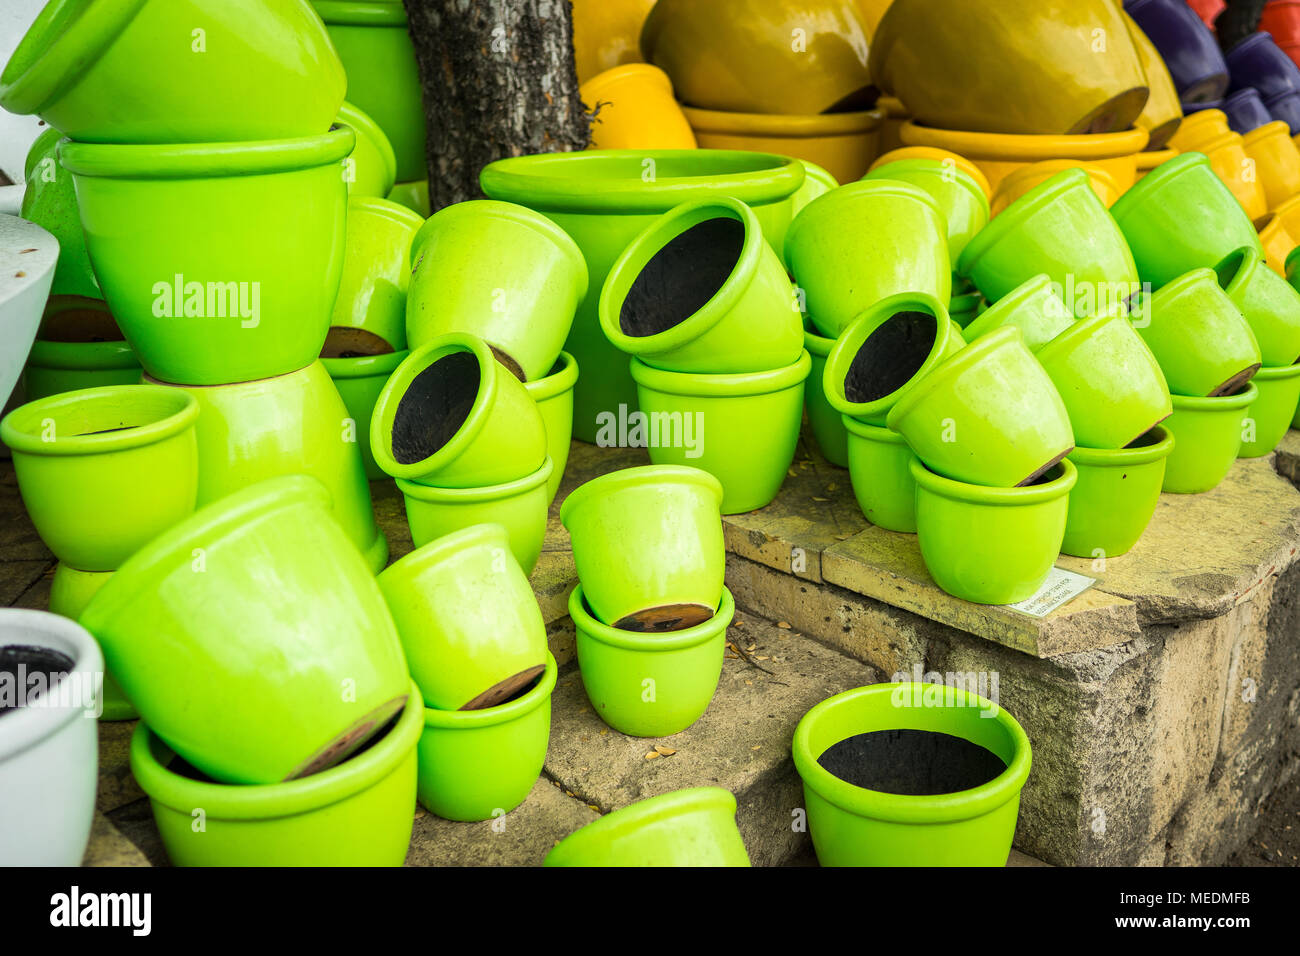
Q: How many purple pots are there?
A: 5